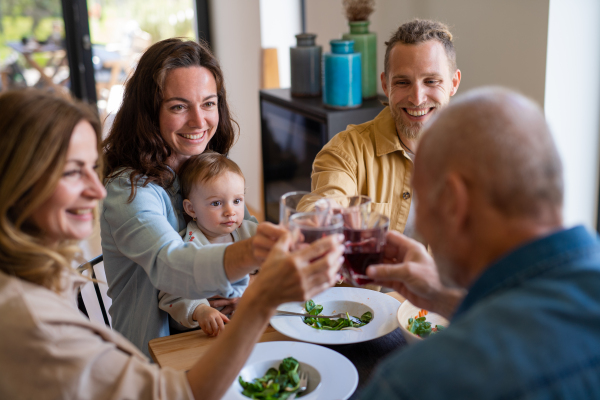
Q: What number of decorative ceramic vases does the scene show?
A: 3